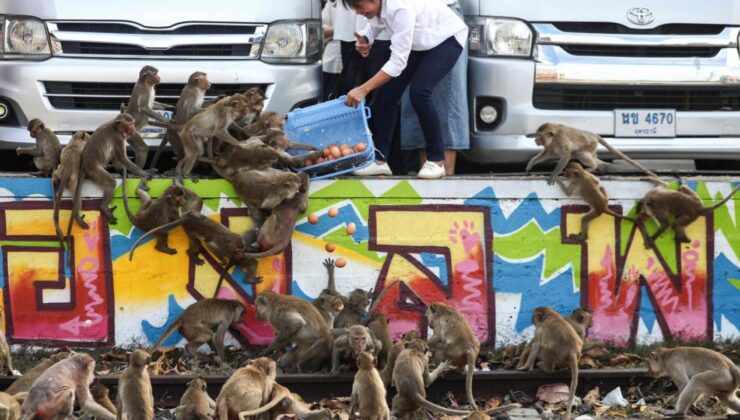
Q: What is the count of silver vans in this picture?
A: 2